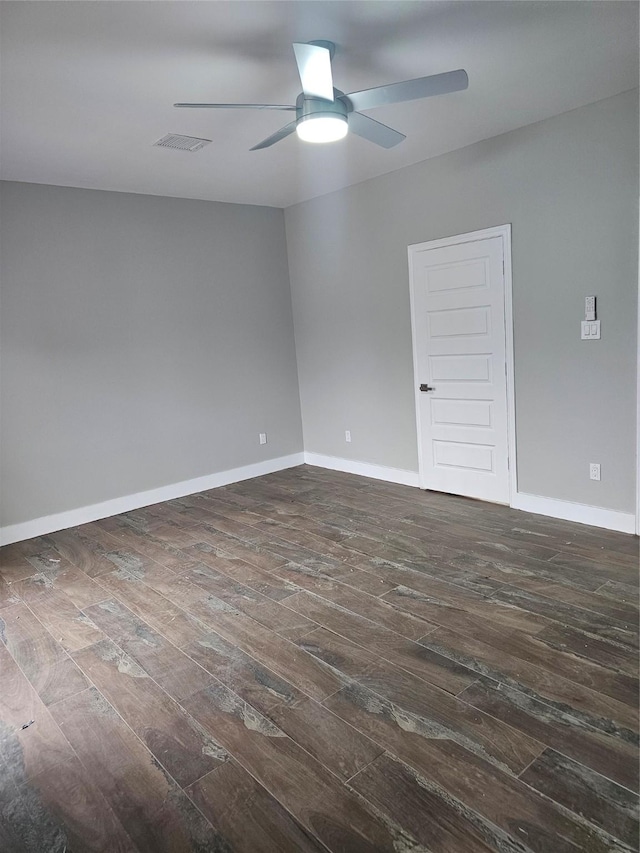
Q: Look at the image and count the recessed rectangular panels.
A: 5